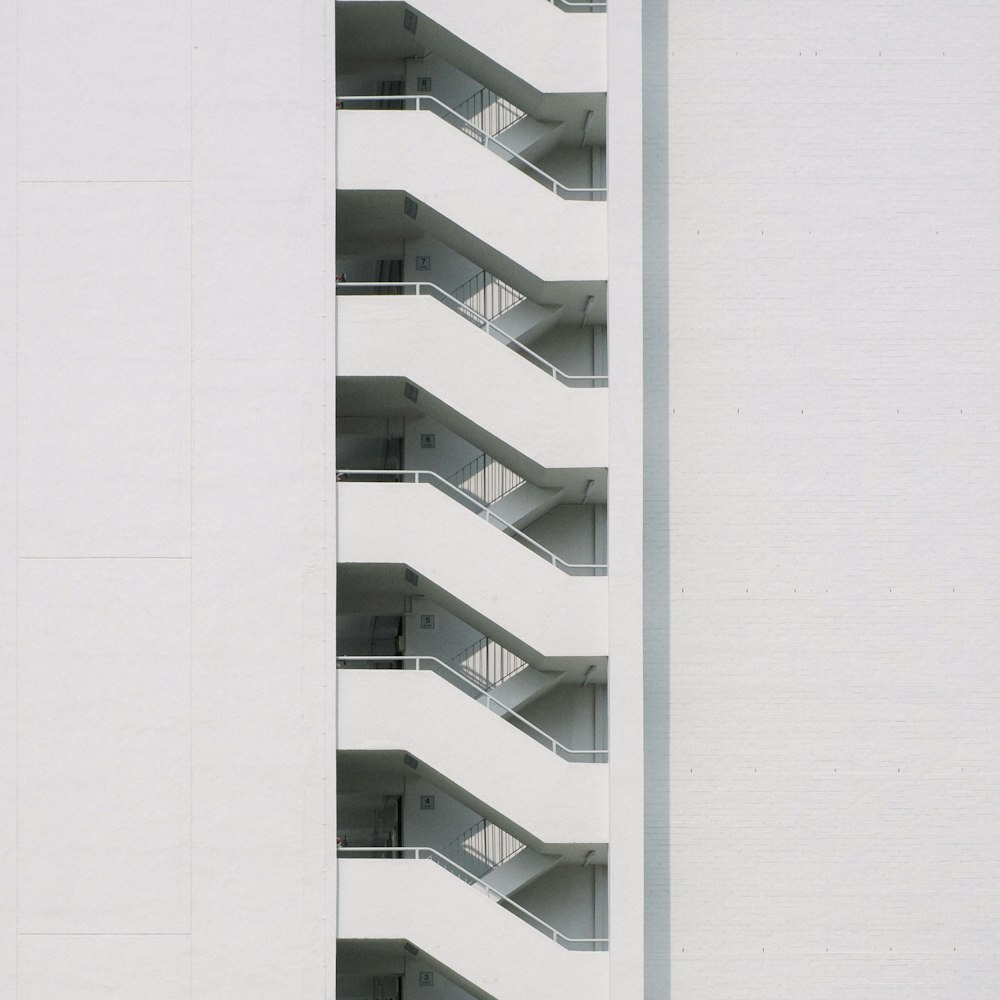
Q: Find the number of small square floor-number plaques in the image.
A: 6